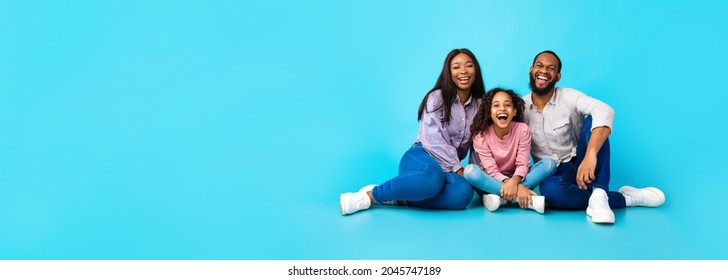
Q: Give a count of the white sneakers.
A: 6